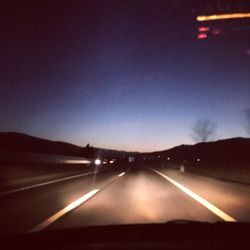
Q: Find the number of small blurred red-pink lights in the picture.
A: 2